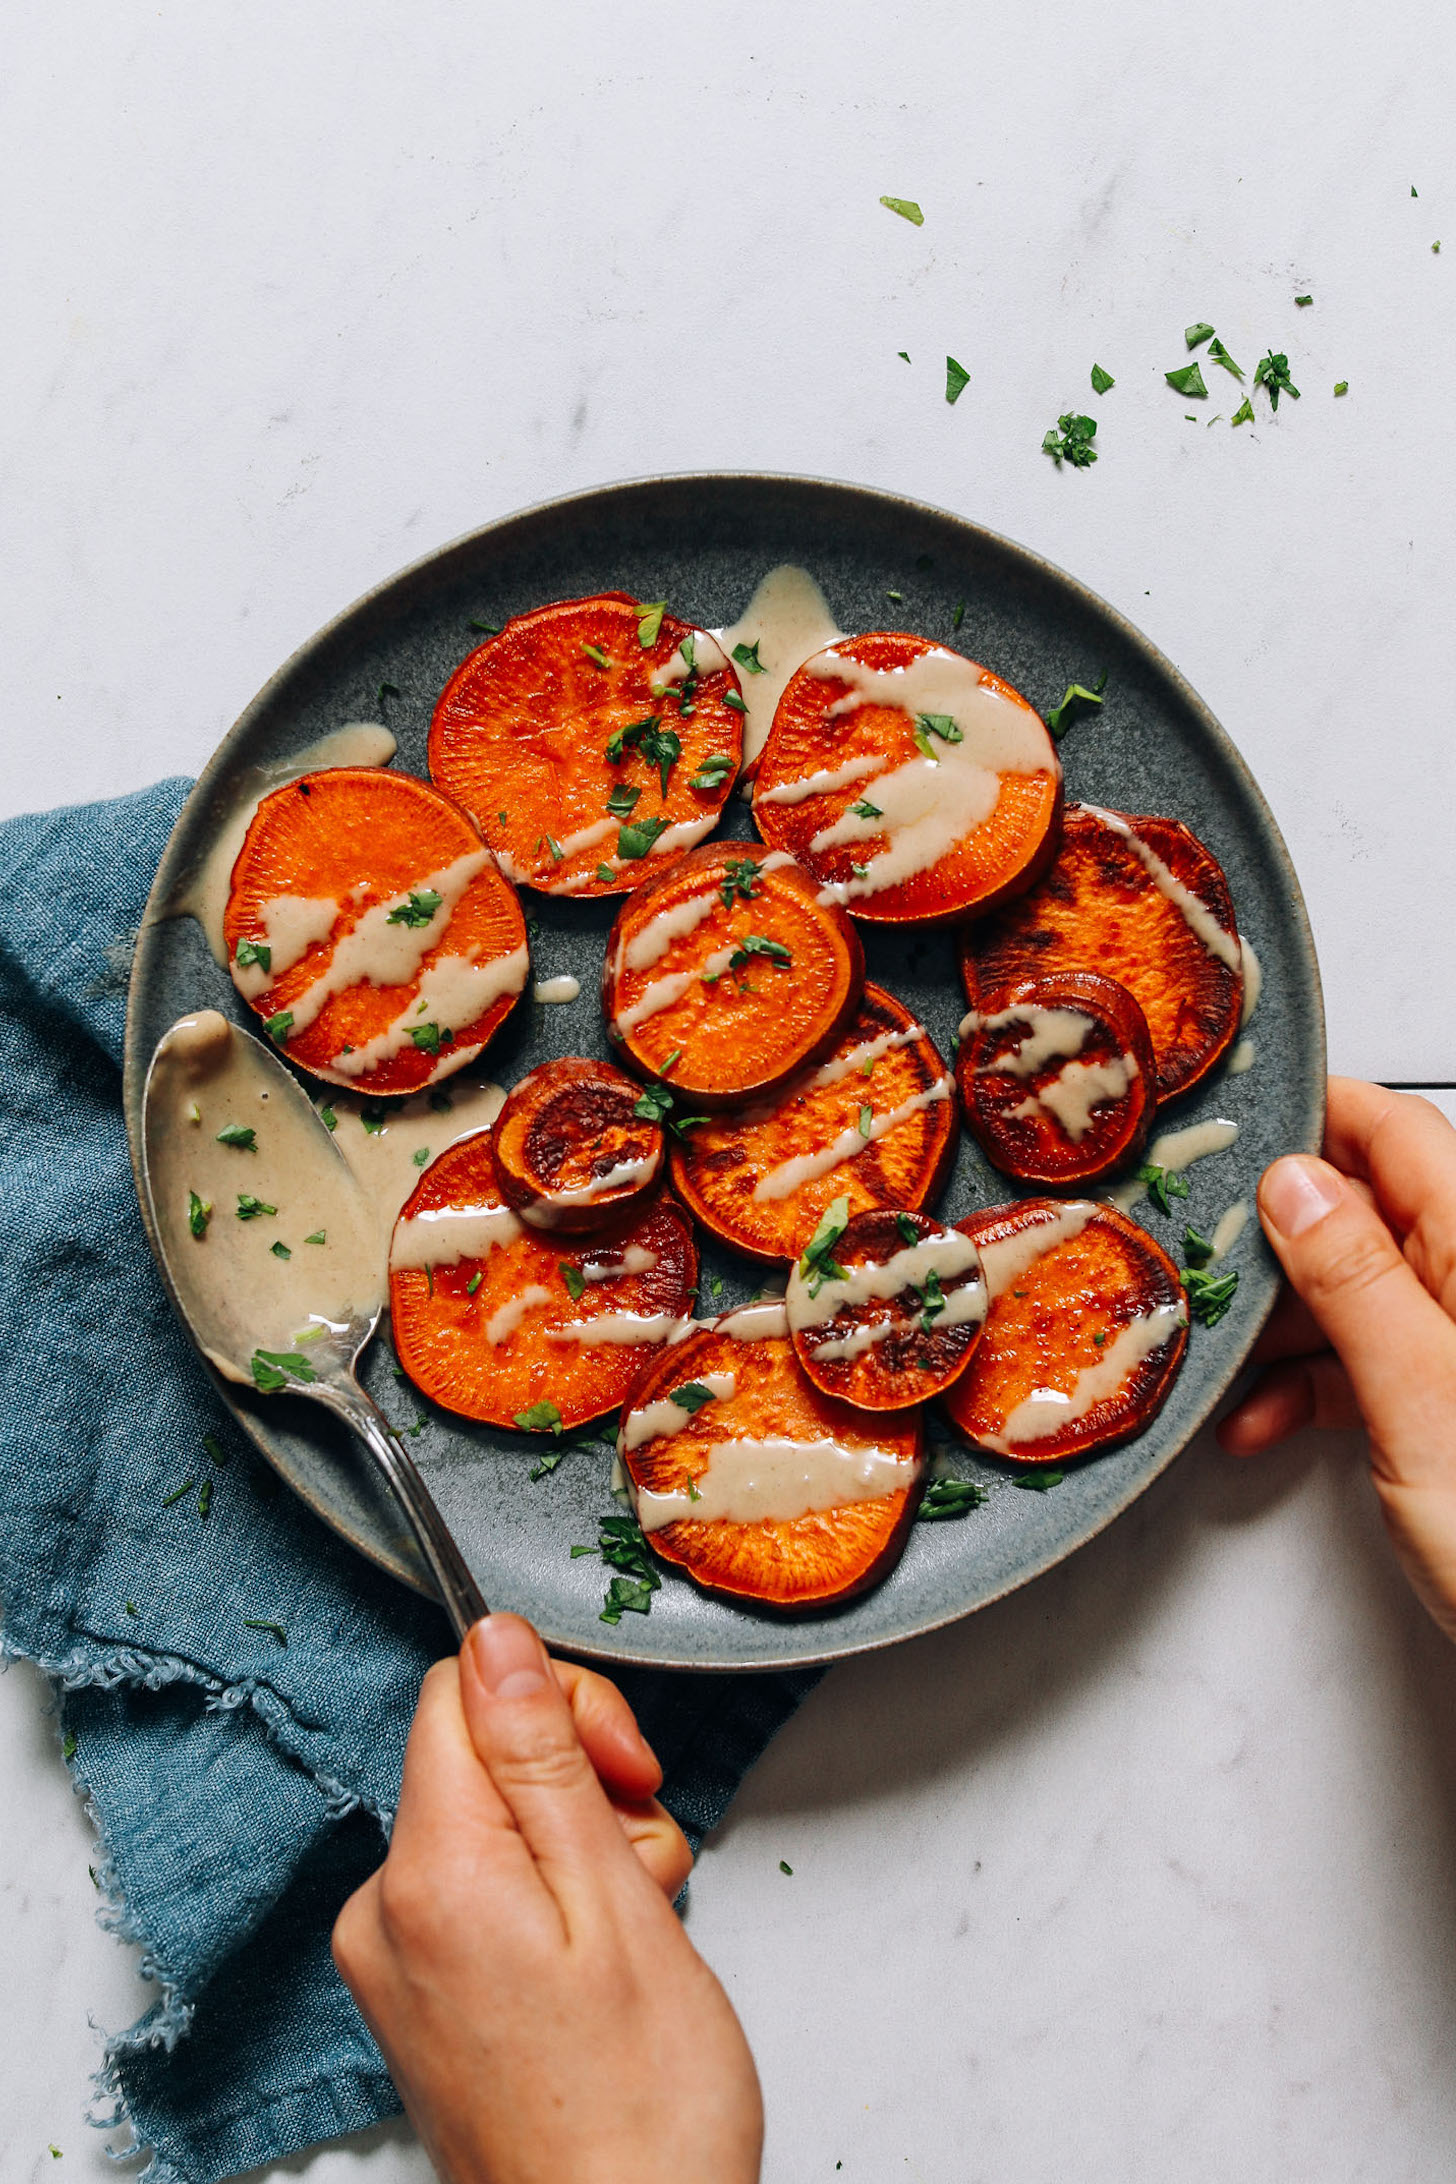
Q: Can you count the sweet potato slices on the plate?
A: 12